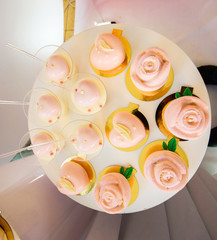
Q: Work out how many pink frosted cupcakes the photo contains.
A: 12